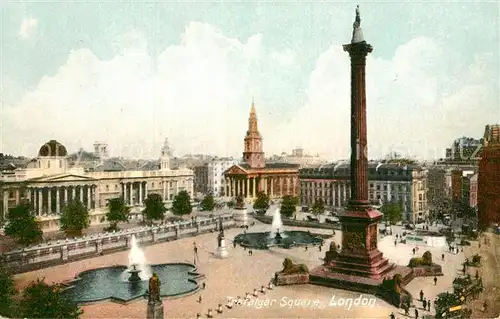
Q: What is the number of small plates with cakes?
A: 0